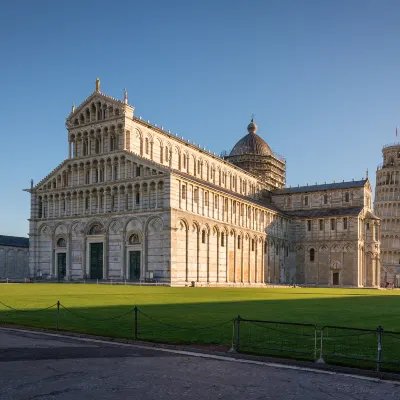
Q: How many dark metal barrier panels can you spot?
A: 2